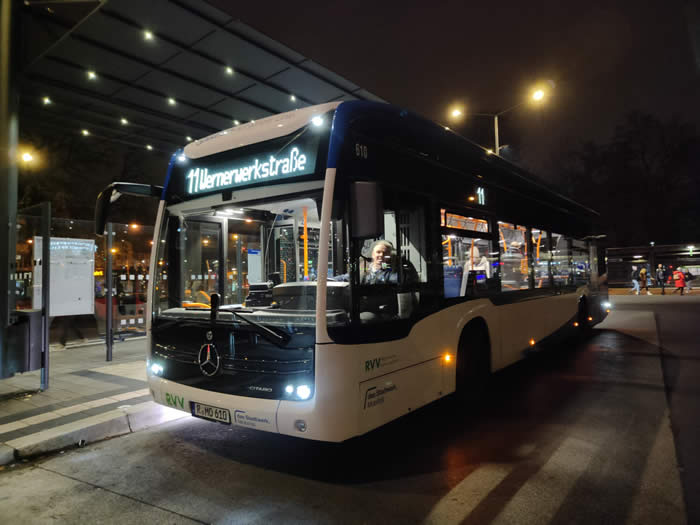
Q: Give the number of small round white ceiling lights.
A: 11